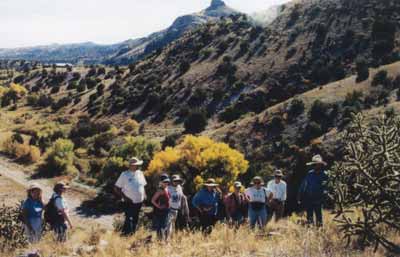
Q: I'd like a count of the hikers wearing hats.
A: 10